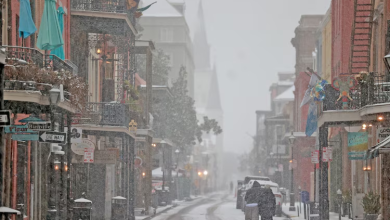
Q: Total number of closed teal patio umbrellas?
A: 3